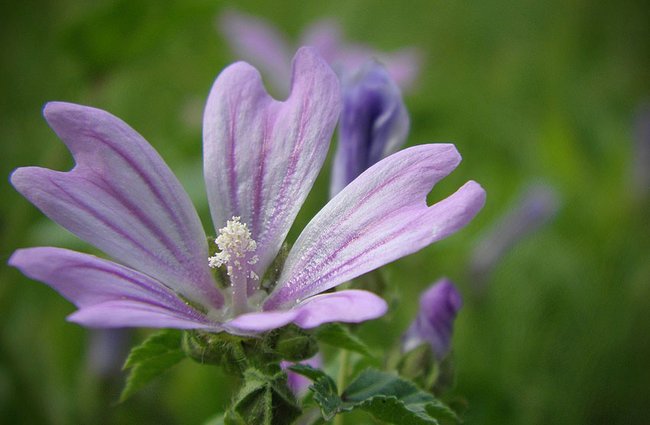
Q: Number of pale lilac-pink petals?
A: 5